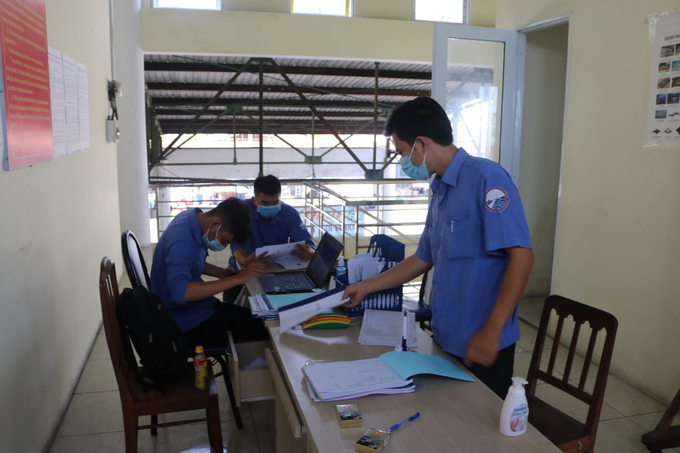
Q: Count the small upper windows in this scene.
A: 3